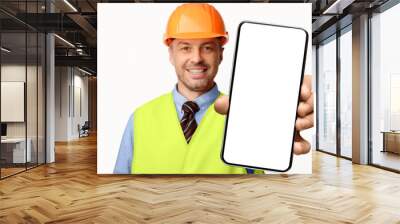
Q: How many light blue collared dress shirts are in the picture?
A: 1